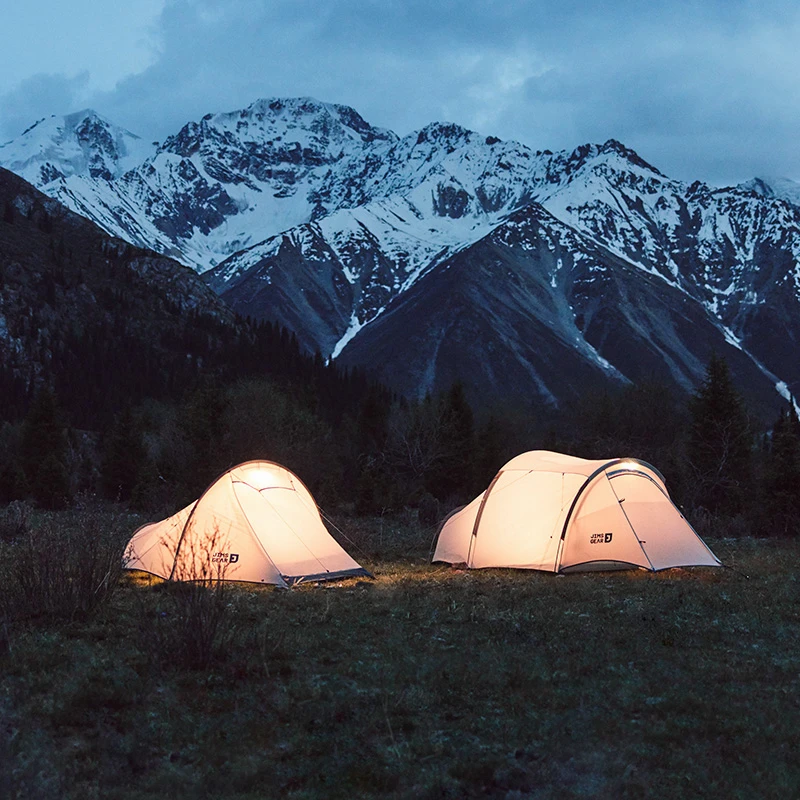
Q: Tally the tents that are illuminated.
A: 2